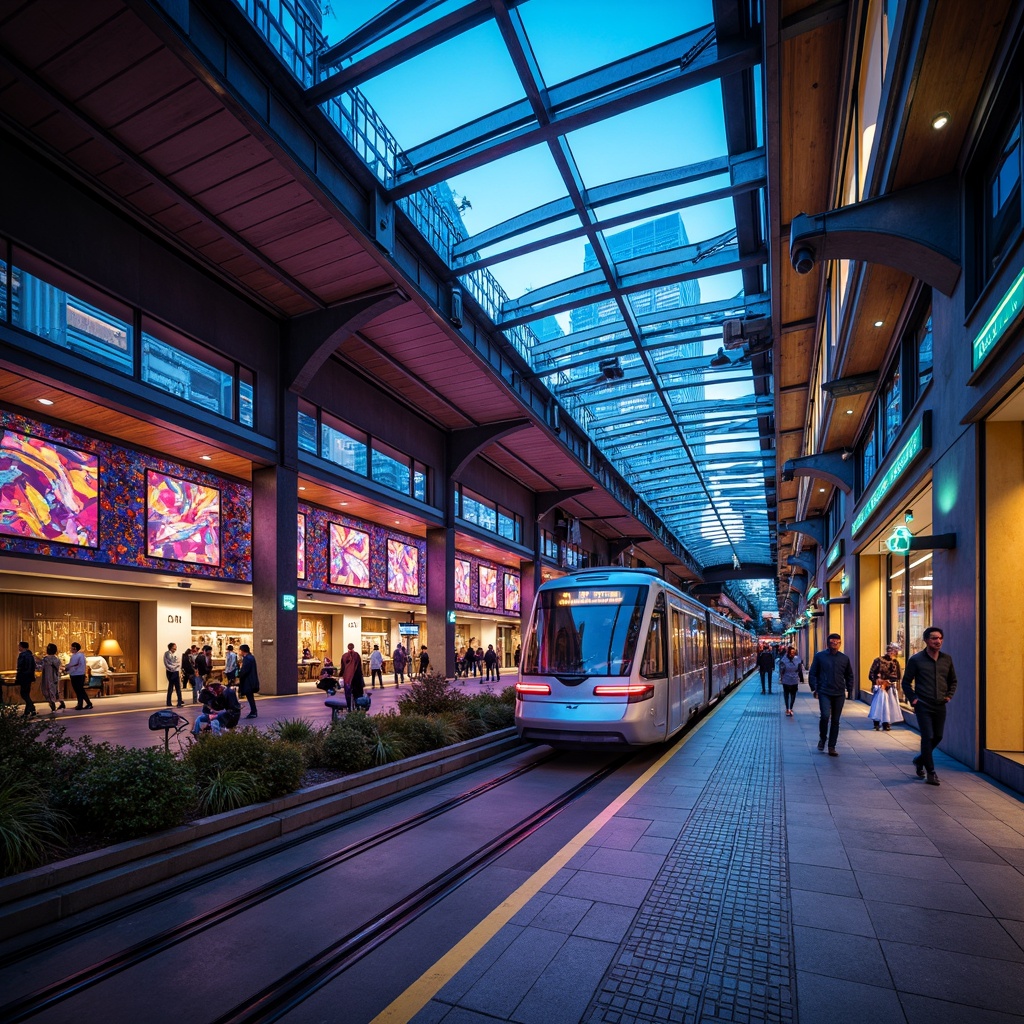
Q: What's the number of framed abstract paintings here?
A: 8